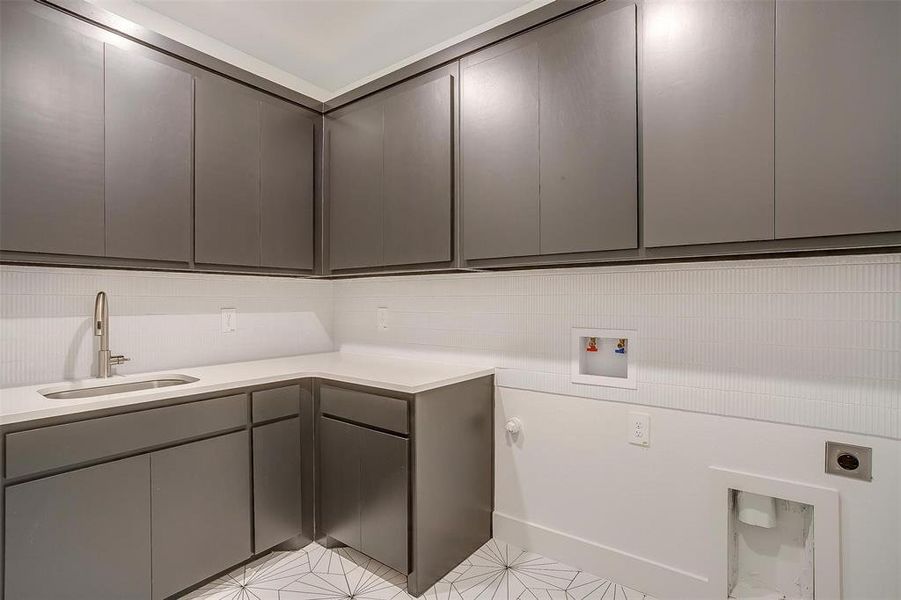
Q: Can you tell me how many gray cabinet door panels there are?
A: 15